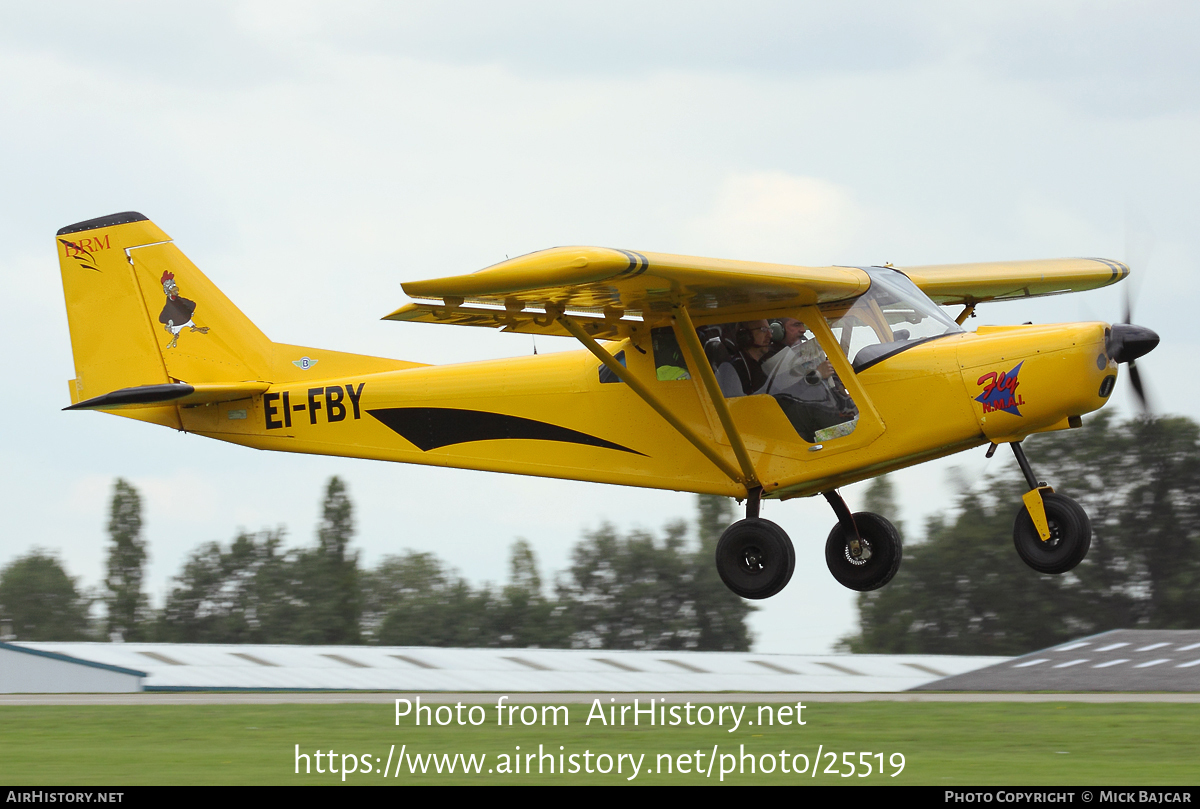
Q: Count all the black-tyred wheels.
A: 3